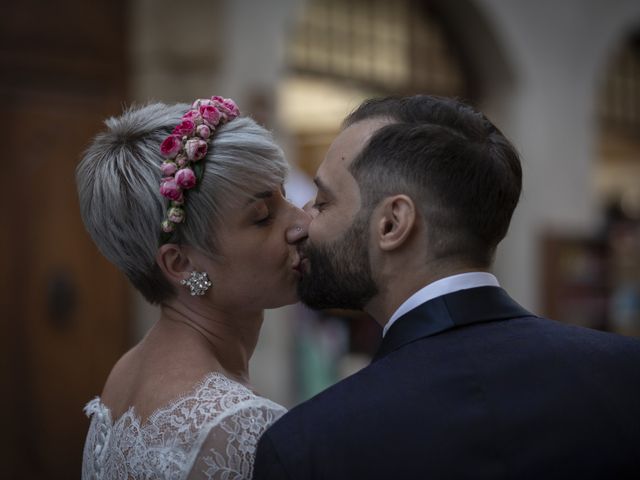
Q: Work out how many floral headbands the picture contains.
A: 1